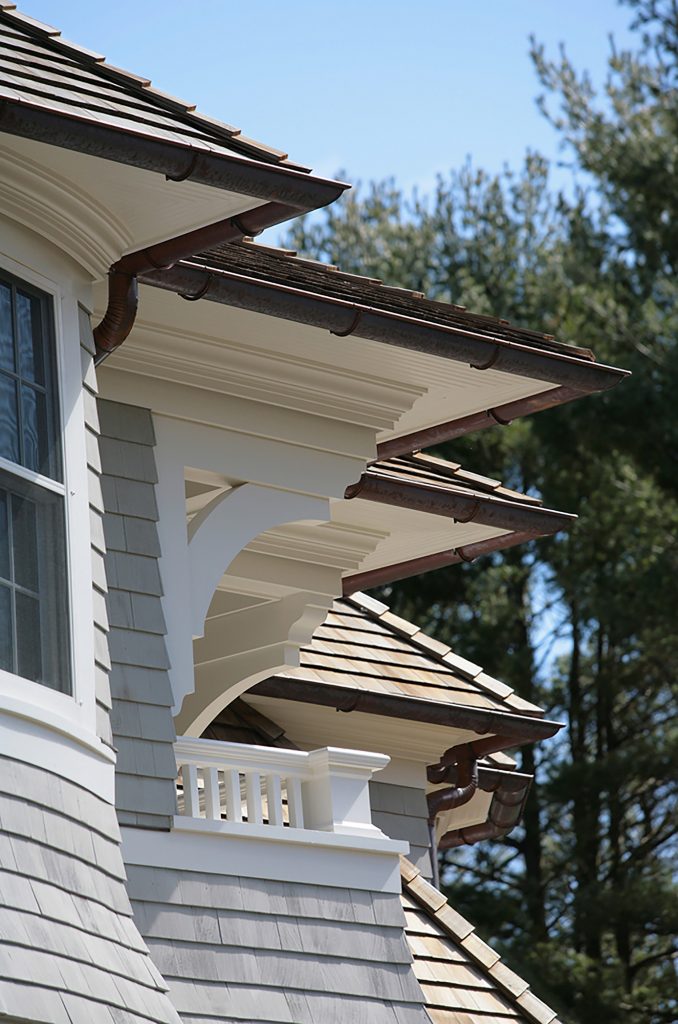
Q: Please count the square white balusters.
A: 6